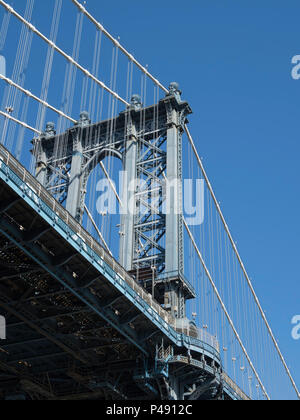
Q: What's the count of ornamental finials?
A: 4